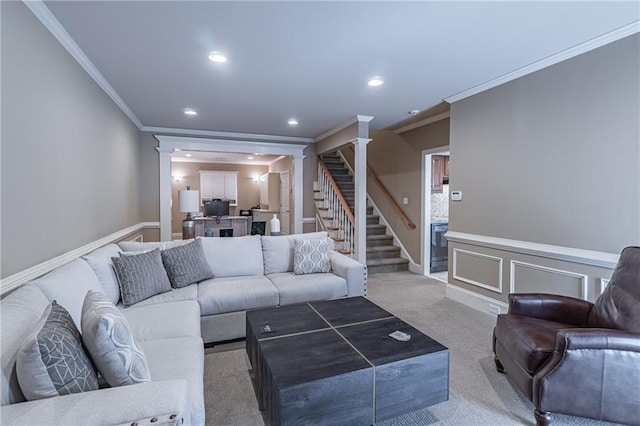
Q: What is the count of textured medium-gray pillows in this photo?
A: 2